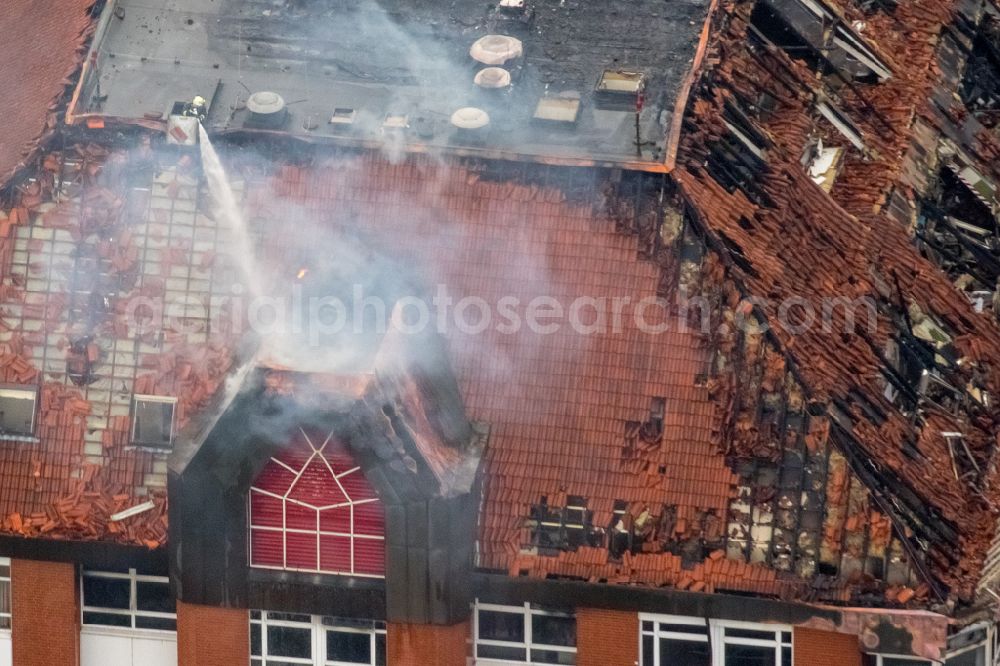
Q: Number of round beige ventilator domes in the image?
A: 4